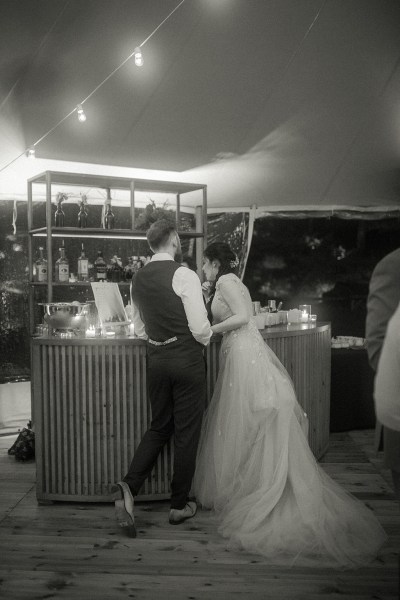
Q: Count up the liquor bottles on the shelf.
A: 4